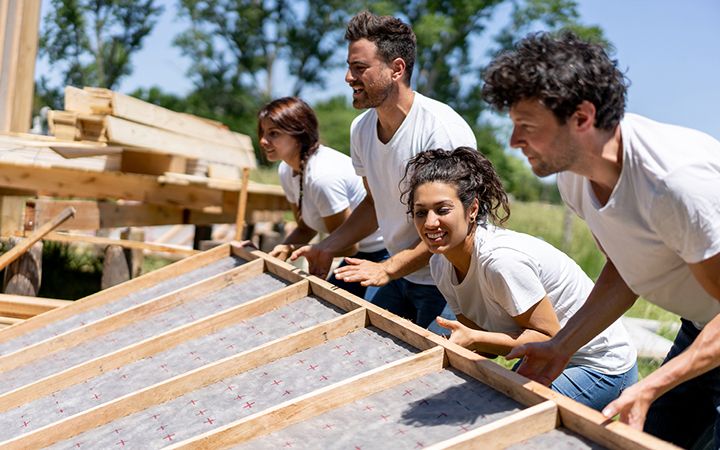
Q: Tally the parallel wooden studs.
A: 6